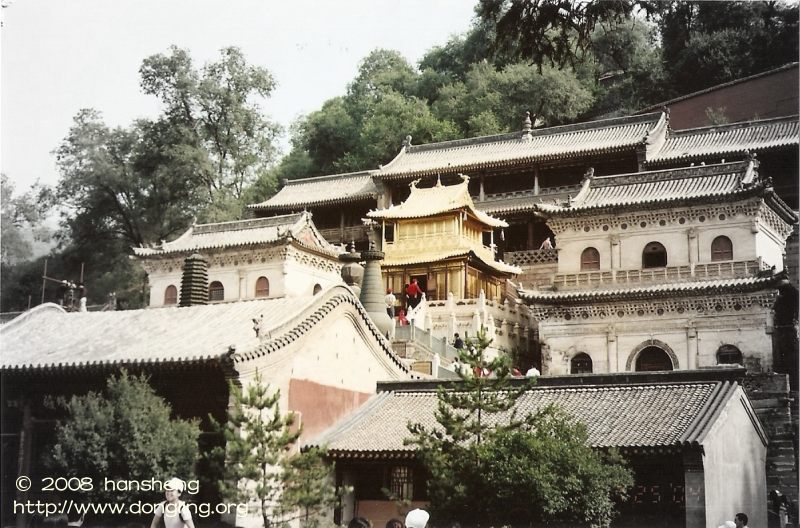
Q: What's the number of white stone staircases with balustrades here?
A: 1